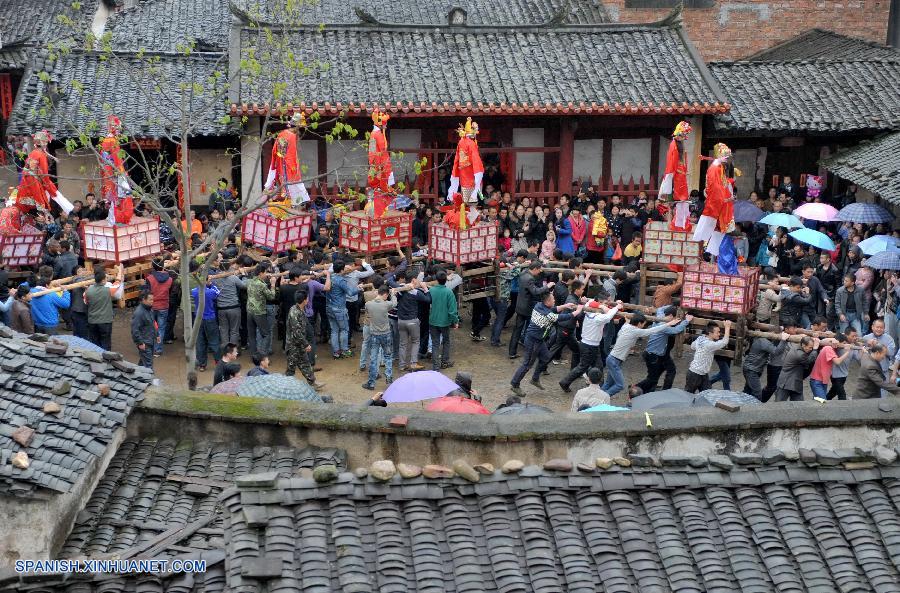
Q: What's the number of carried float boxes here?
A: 7